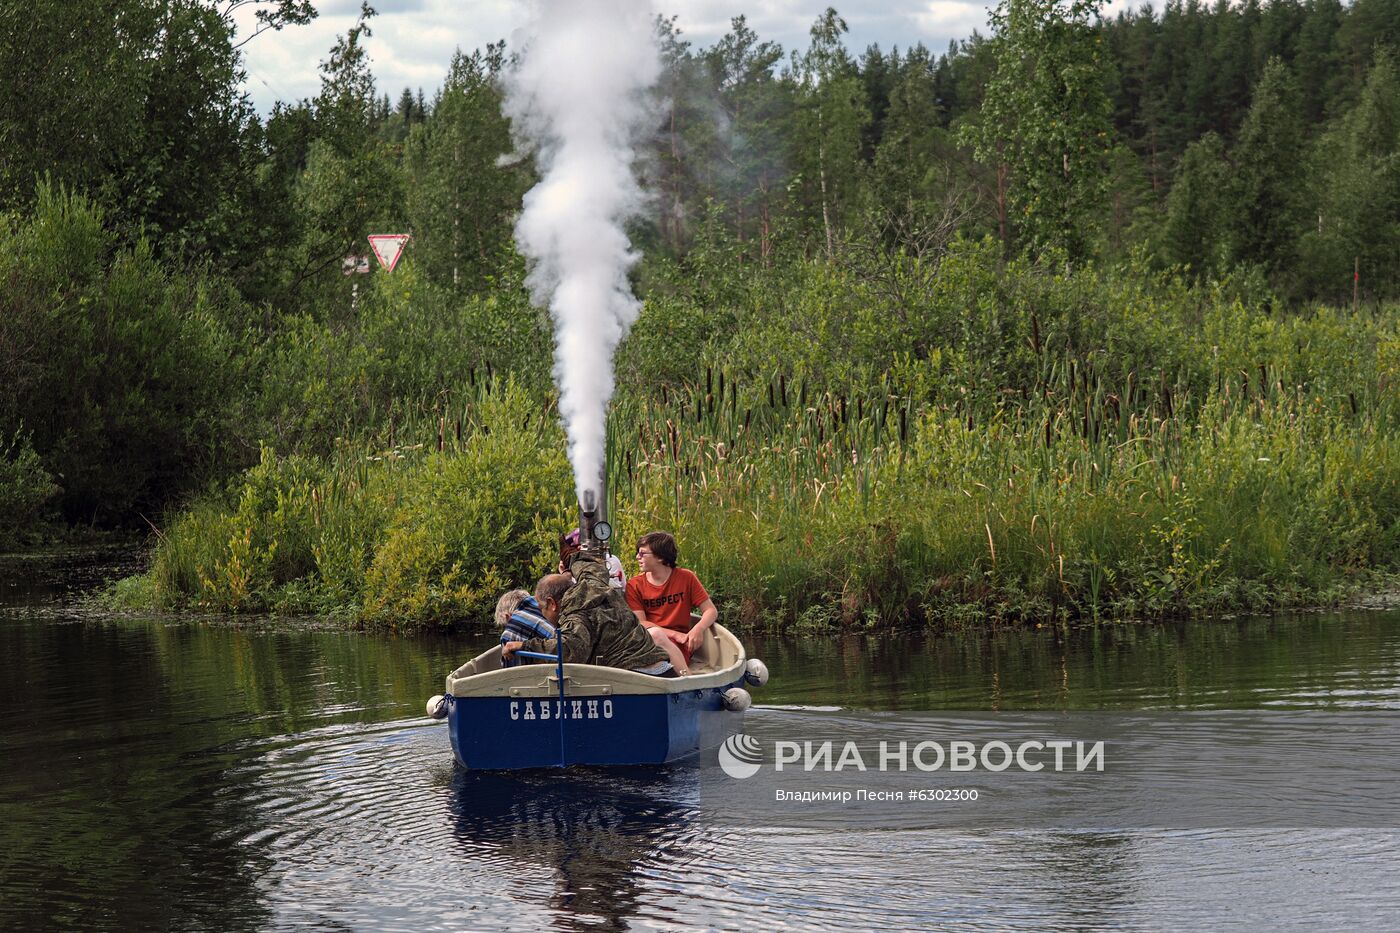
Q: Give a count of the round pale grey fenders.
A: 3